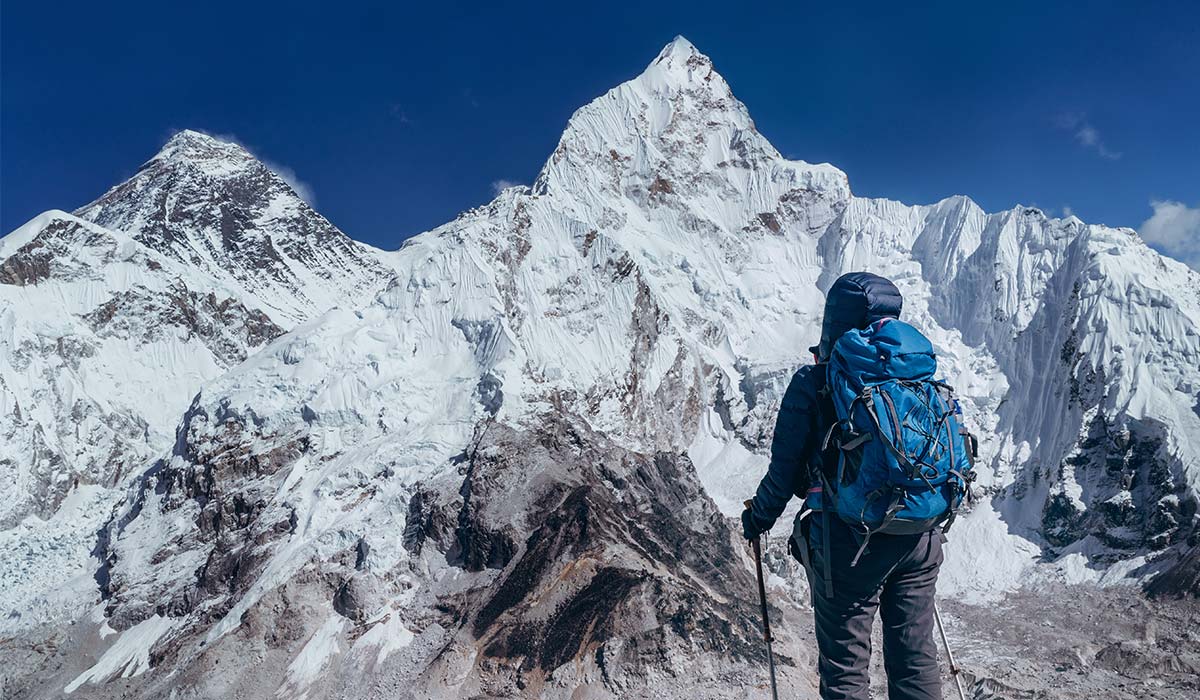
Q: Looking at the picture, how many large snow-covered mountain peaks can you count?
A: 2